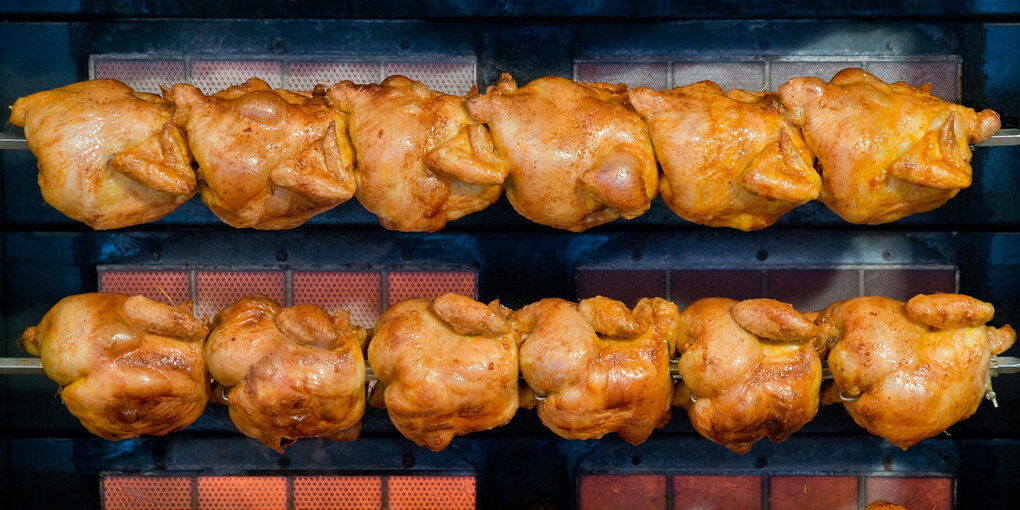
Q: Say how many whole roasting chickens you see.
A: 12